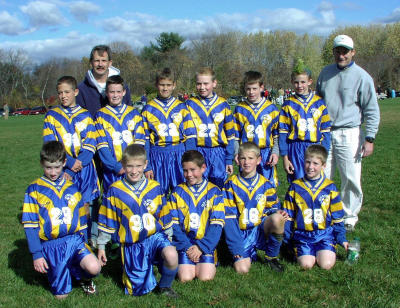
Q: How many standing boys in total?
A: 6